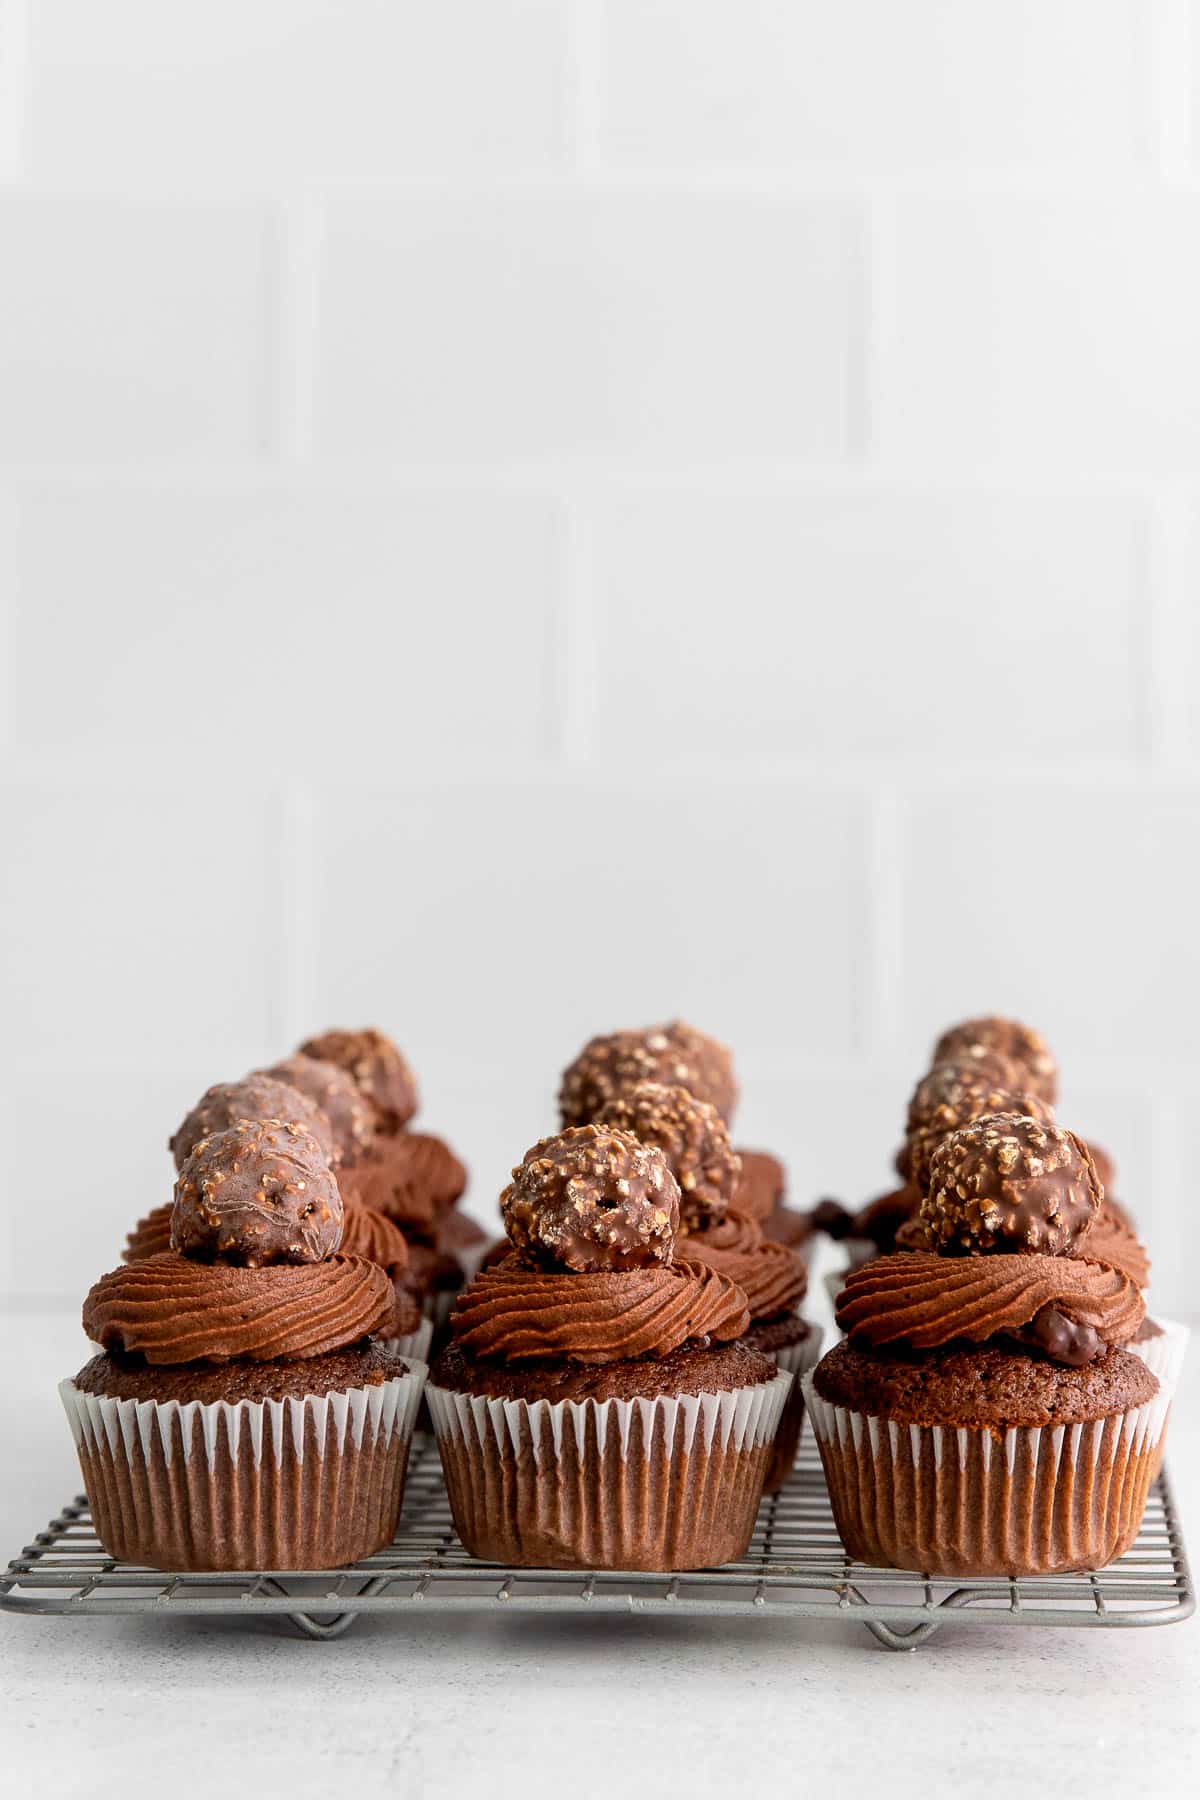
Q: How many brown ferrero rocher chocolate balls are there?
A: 11